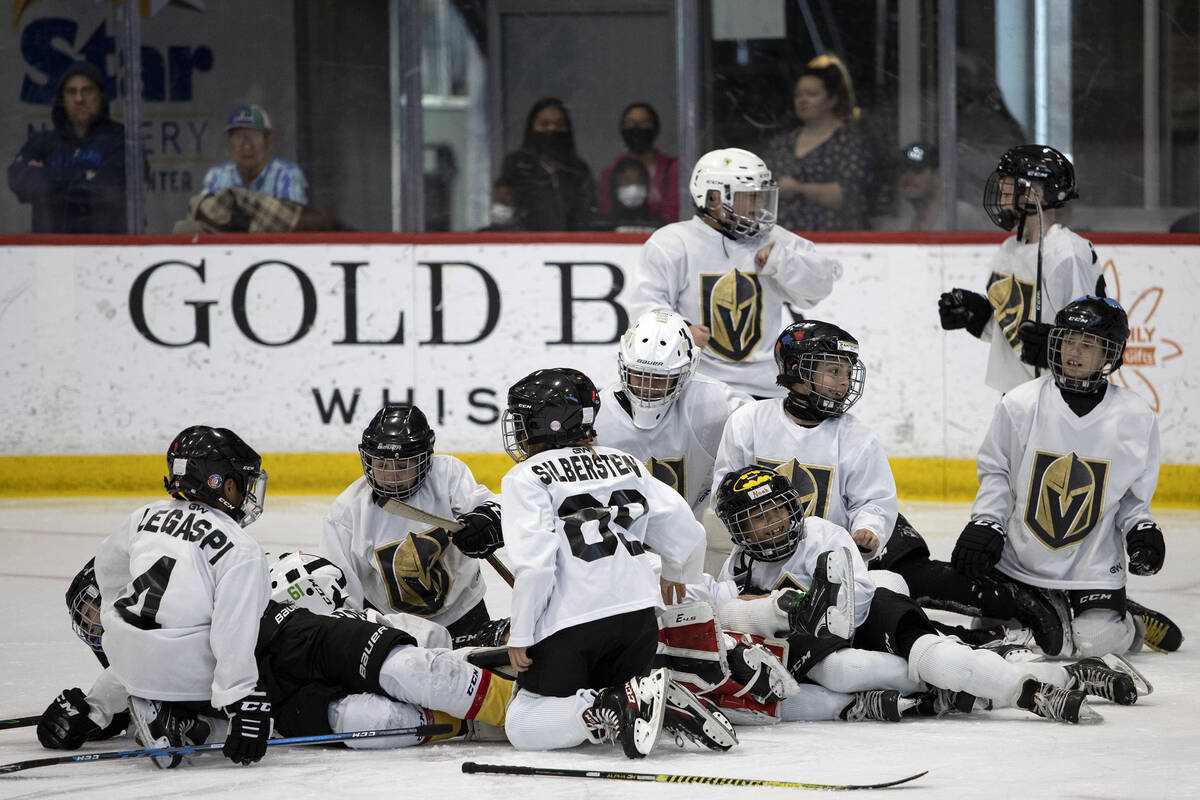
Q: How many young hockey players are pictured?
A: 11